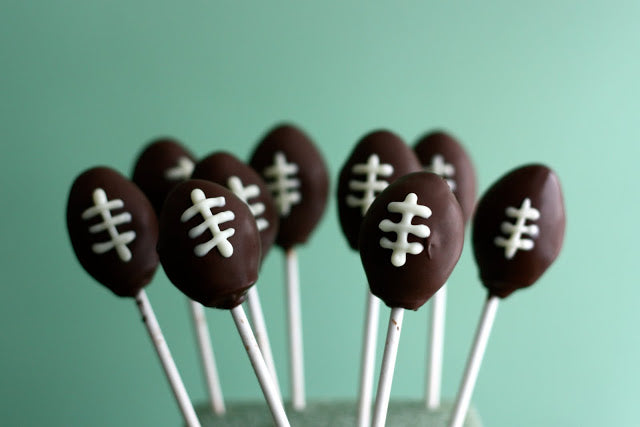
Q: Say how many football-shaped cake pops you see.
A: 9